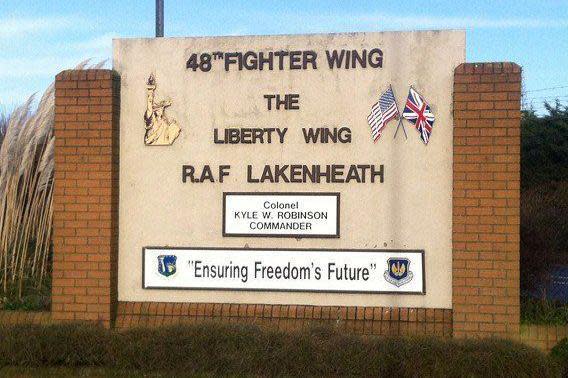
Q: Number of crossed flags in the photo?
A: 2